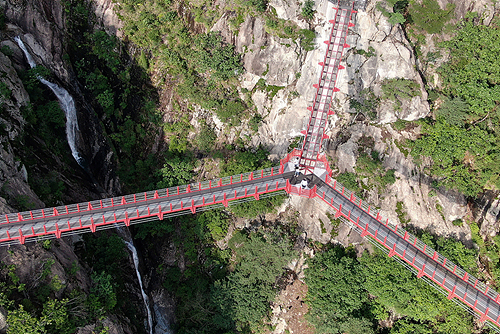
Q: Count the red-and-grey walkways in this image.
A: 3